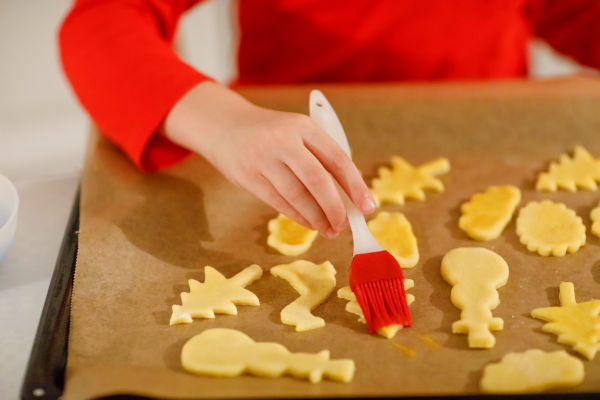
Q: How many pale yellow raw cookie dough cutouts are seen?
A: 14